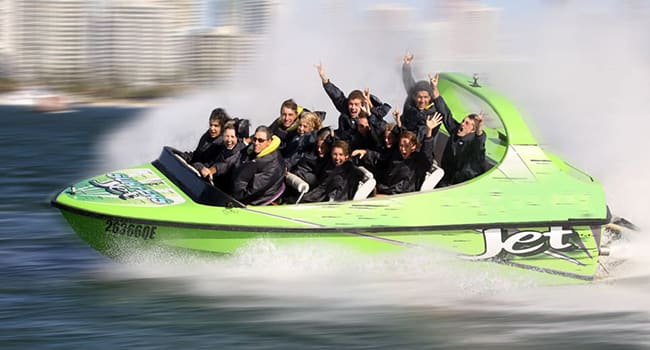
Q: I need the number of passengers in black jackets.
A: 13